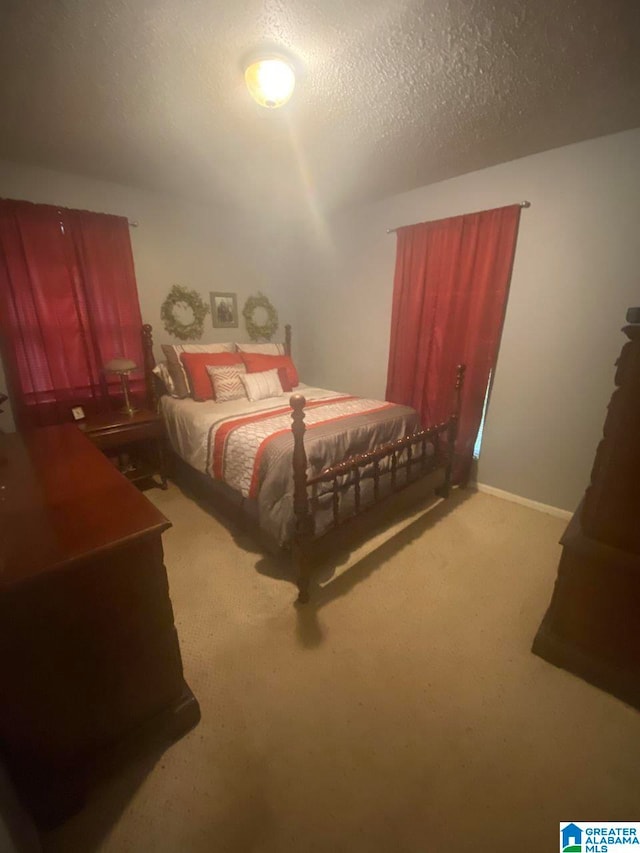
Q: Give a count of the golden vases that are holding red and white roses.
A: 0